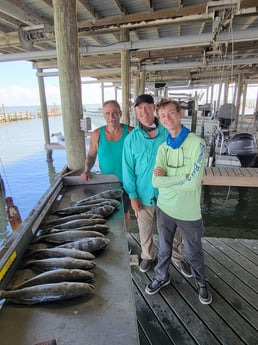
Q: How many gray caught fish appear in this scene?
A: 13